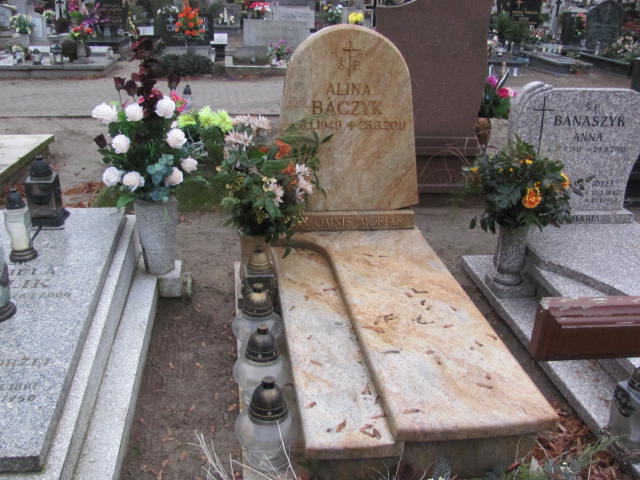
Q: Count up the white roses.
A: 9